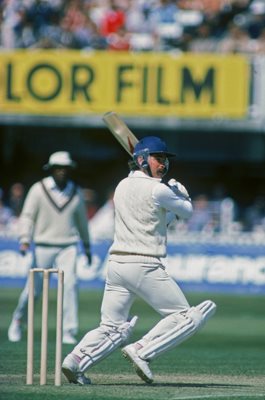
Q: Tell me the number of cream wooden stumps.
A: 3